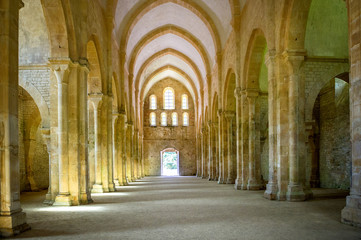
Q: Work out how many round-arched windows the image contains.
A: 7